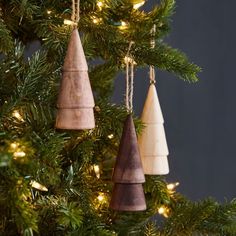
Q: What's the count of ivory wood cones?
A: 1